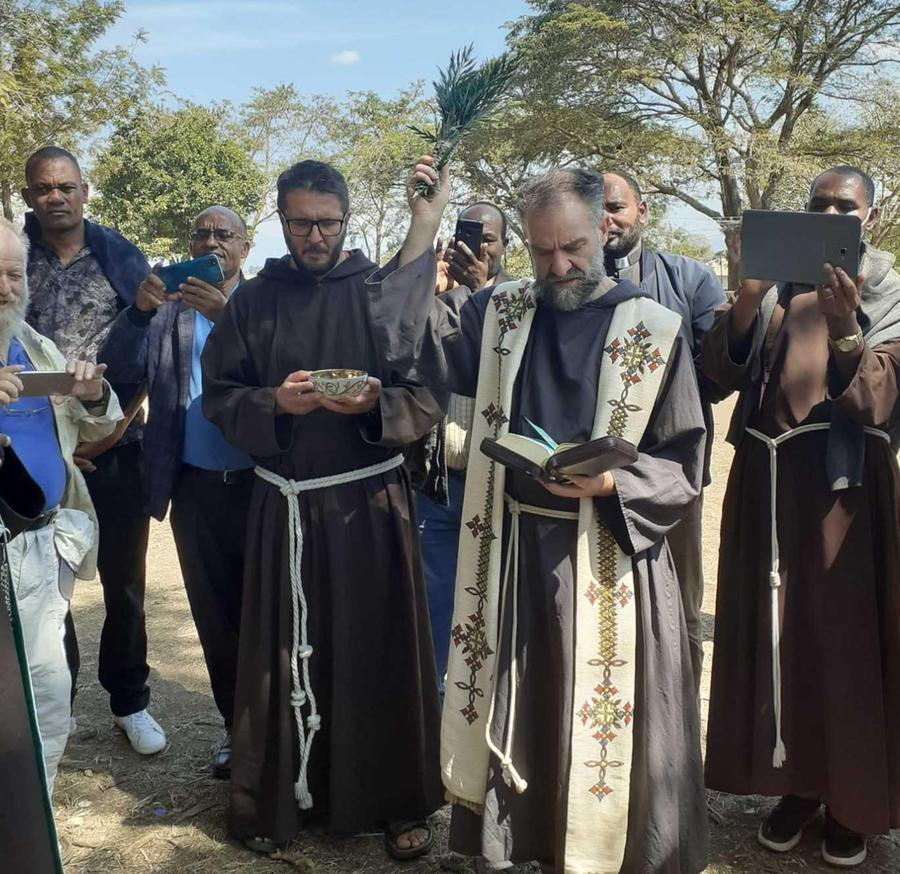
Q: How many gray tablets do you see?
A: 1